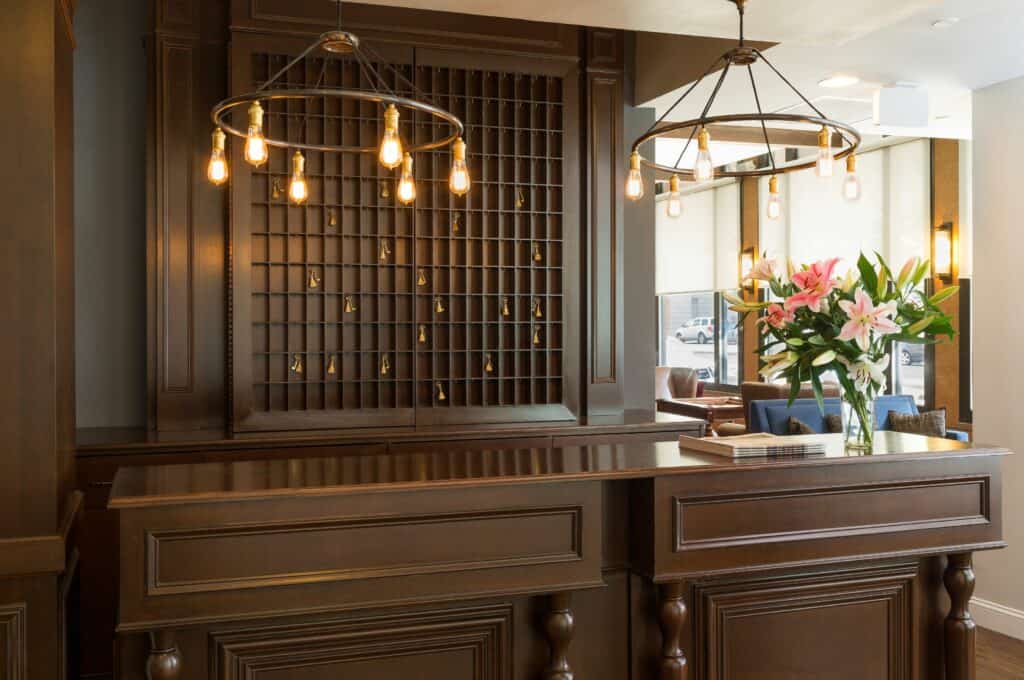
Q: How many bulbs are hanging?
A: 12